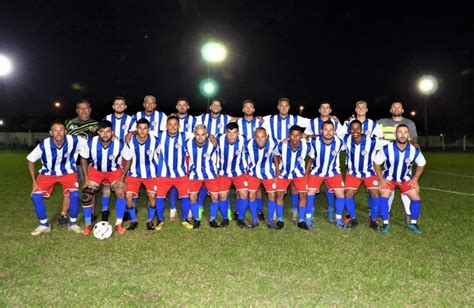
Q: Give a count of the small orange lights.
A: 3